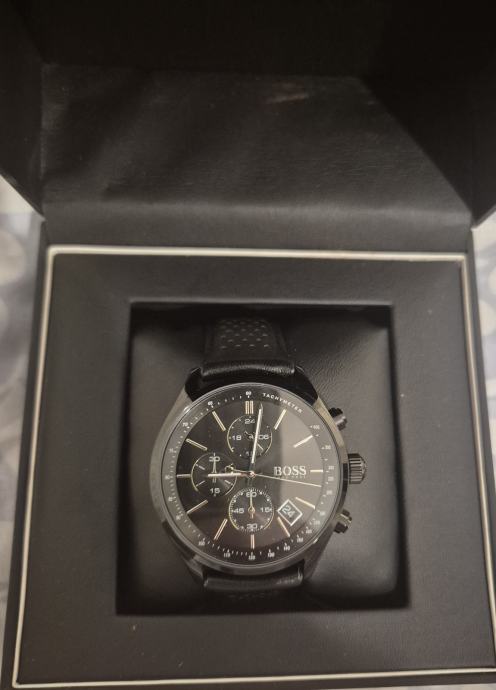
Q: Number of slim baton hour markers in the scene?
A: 12